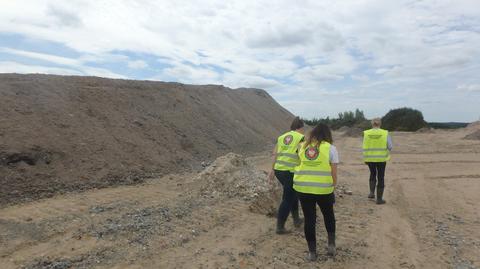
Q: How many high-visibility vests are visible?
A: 3